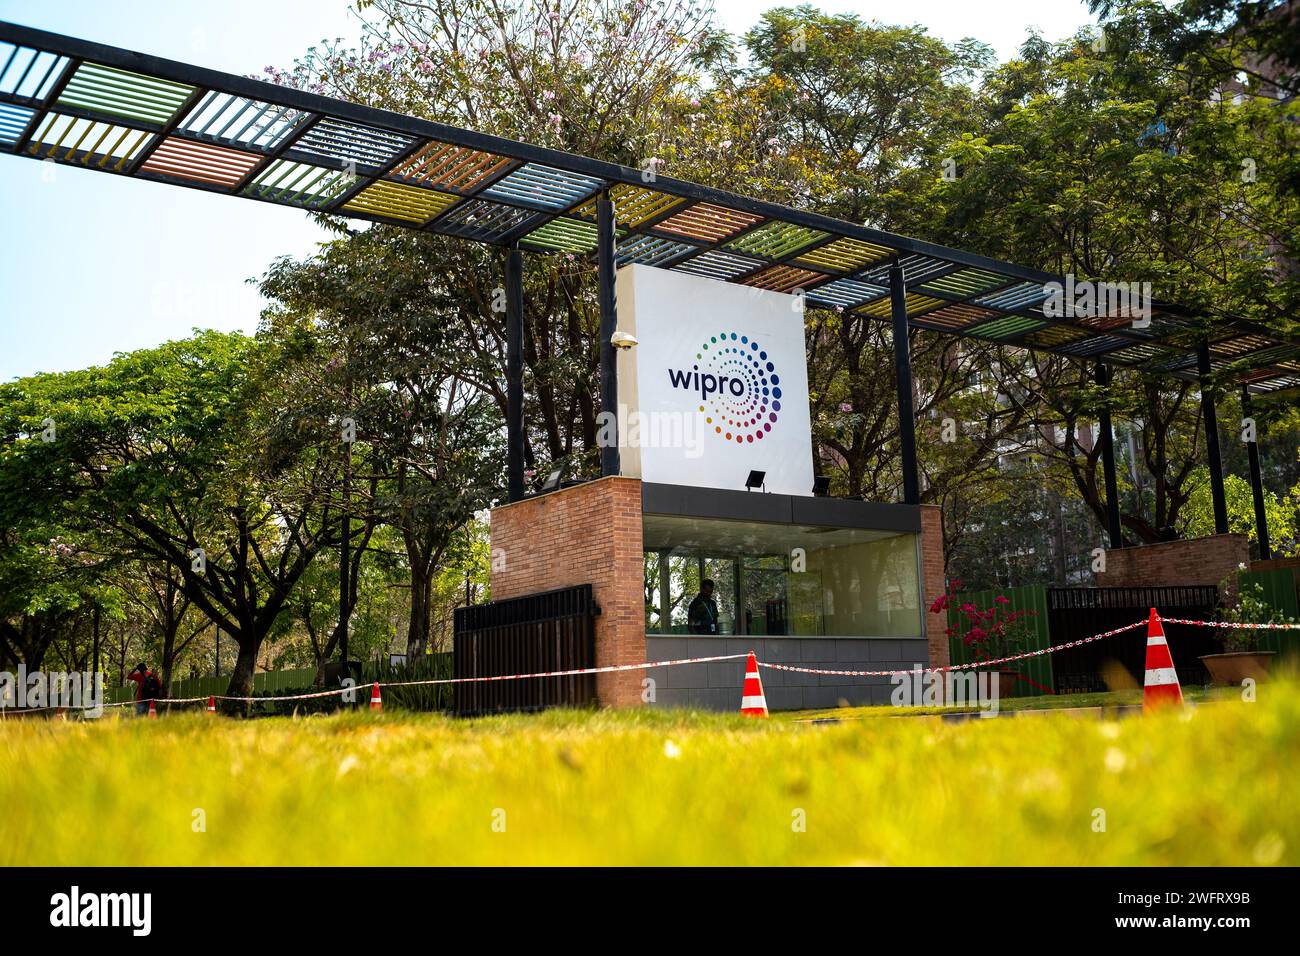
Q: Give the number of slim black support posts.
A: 6